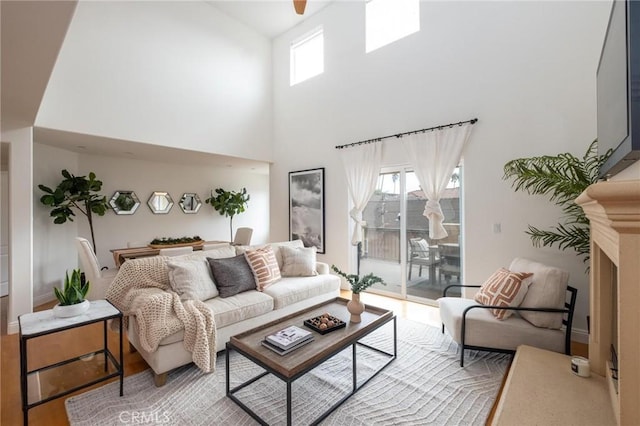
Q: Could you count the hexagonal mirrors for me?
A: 3